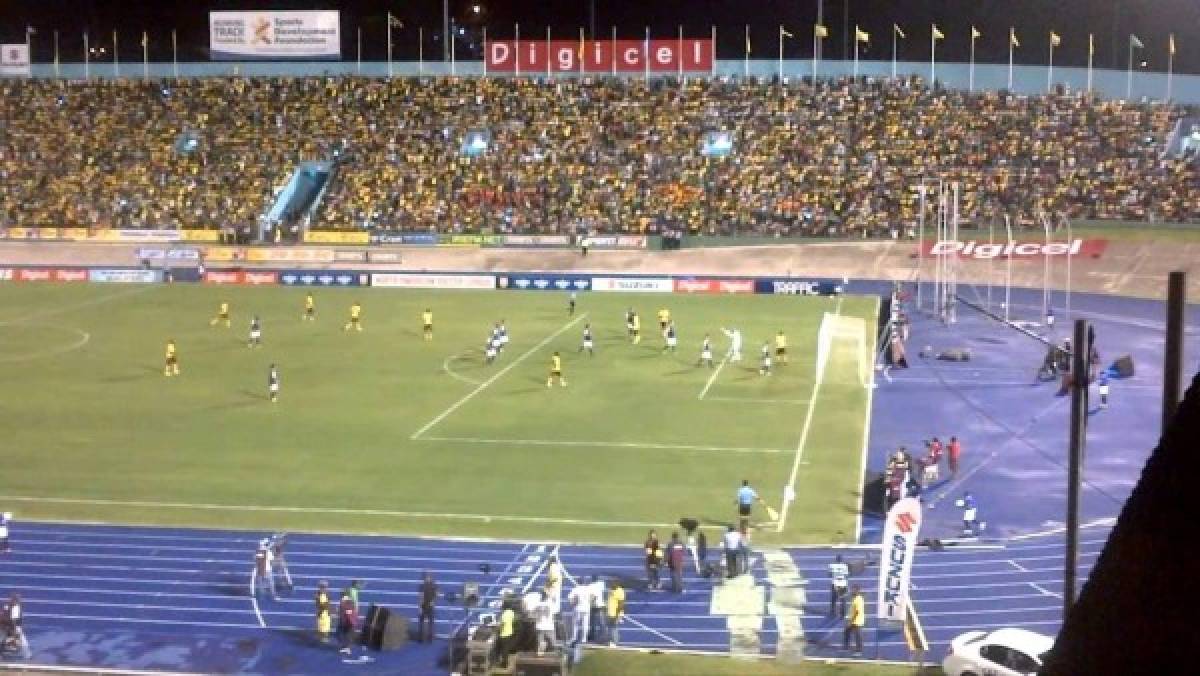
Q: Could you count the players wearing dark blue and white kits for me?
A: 10